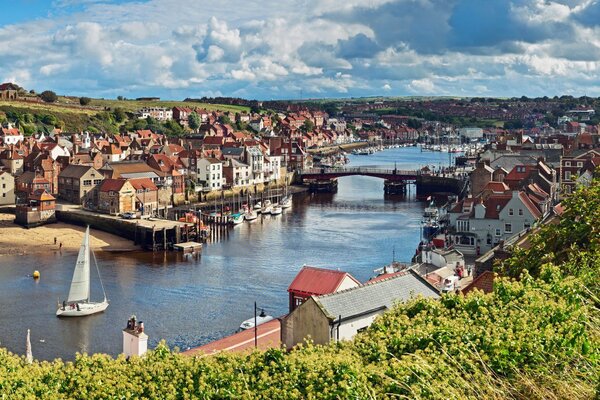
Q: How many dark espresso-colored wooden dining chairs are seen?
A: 0